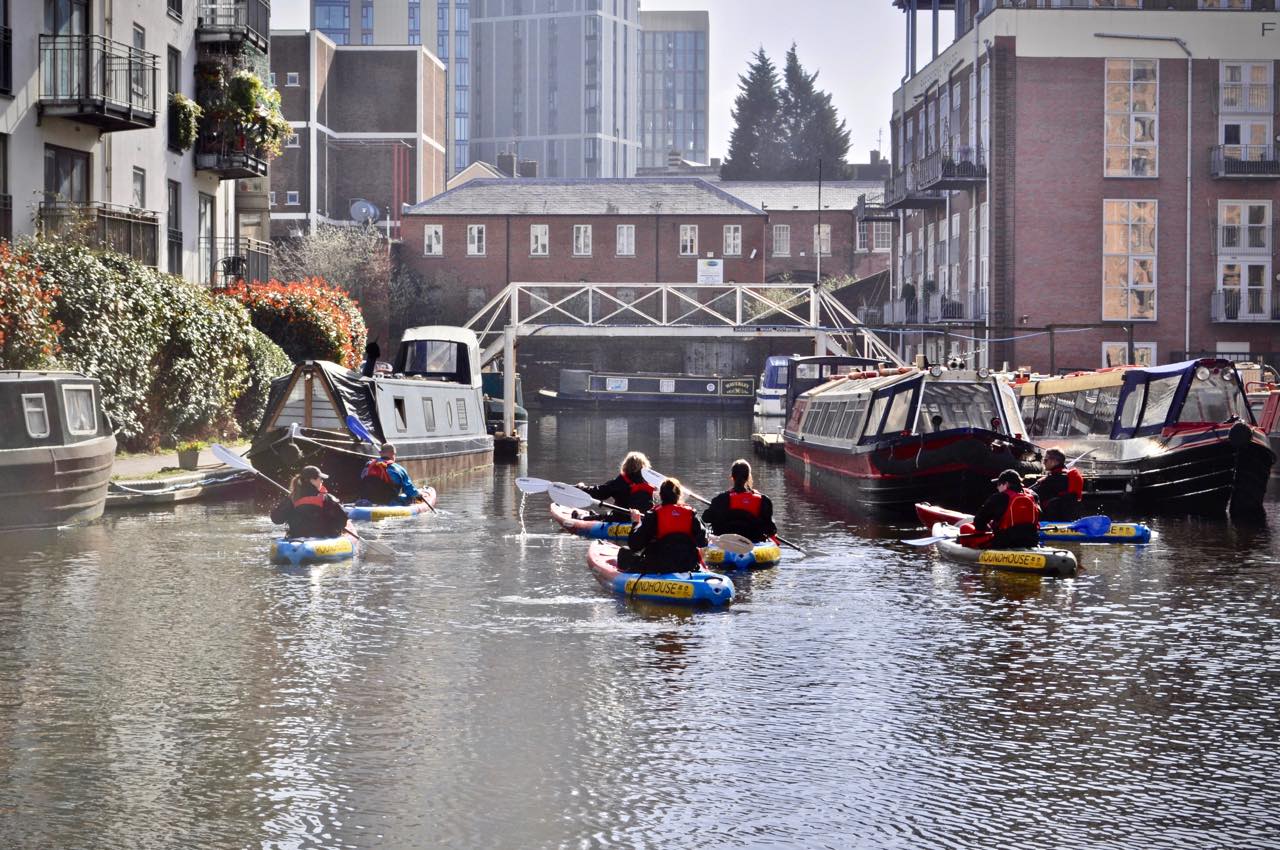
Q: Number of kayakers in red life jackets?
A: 7